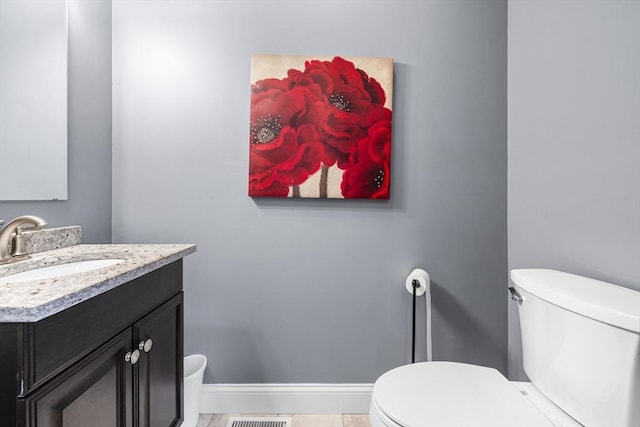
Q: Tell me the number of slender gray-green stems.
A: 2